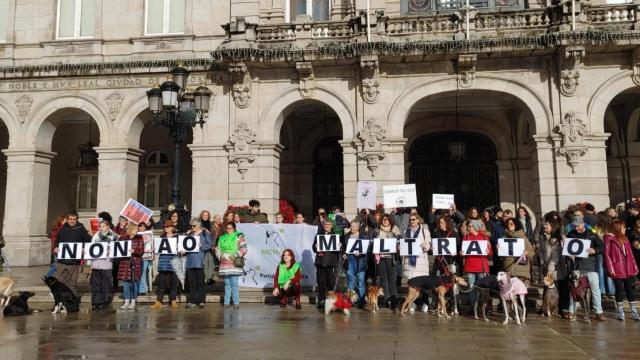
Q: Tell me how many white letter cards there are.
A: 13